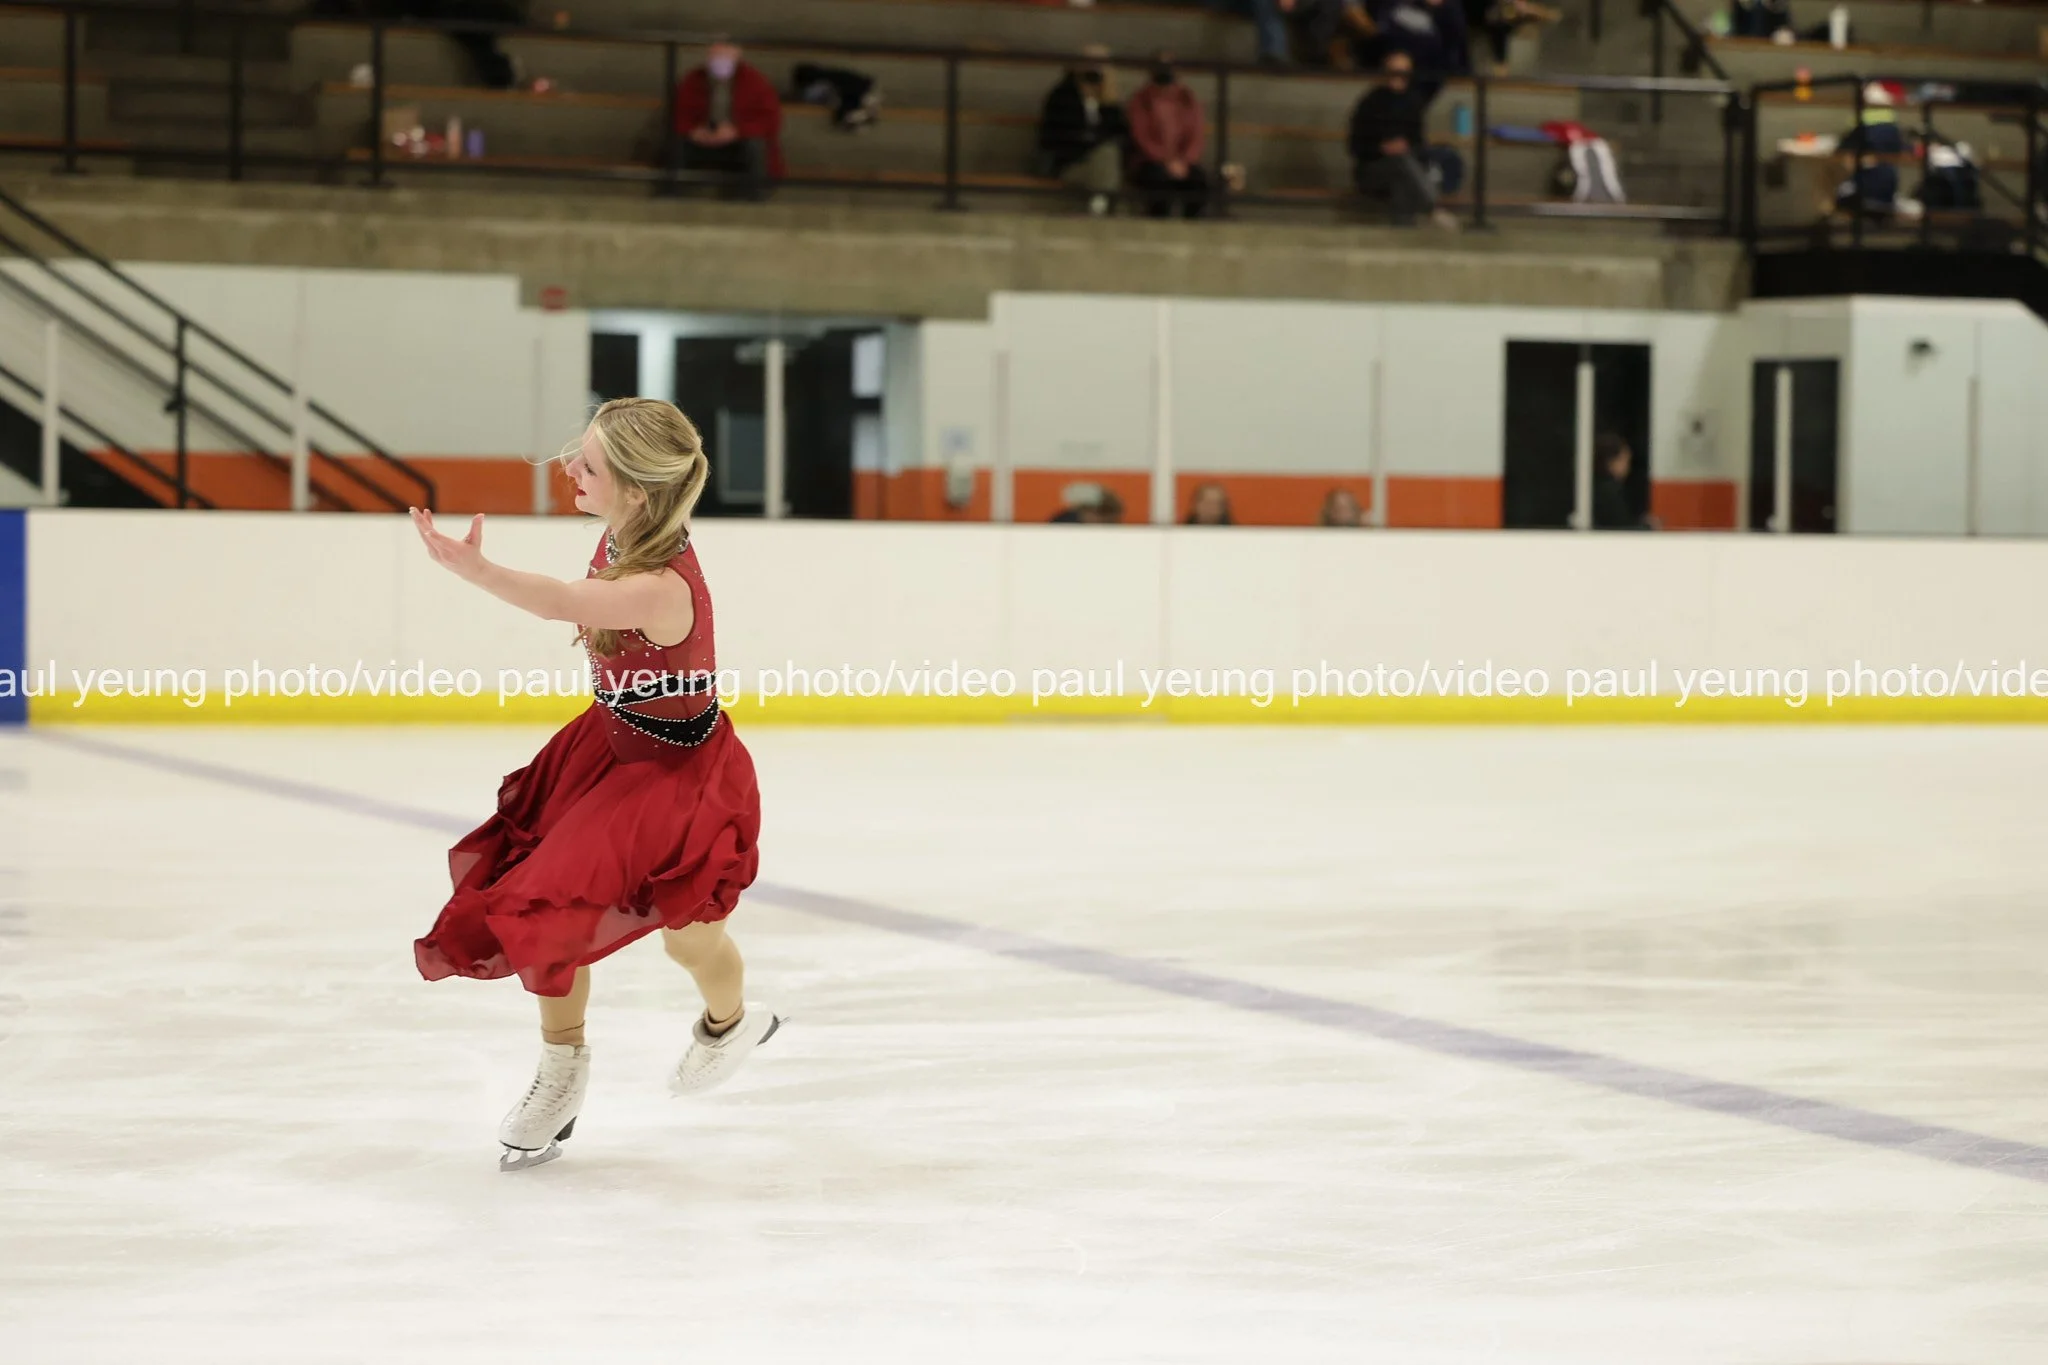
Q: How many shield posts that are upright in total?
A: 10